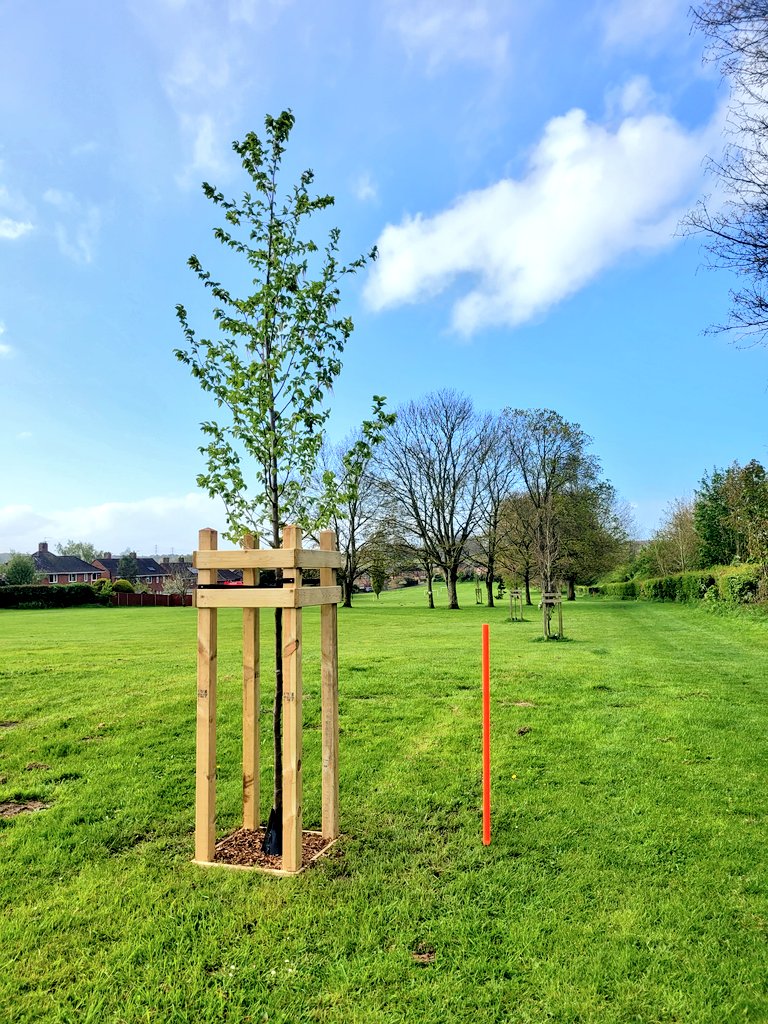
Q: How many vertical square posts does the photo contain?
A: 4